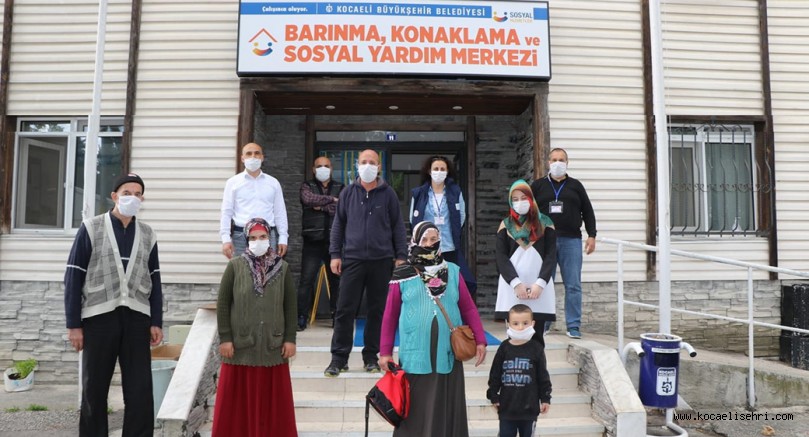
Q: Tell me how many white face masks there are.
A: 9